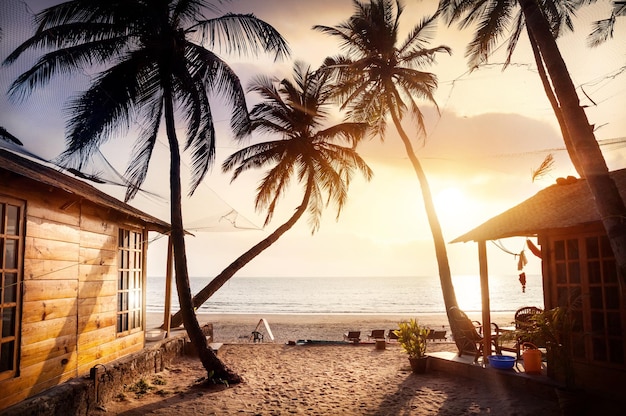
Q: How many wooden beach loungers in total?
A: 5